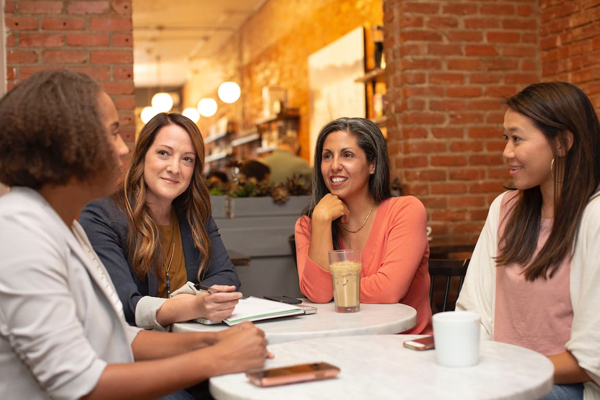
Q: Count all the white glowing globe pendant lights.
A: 5